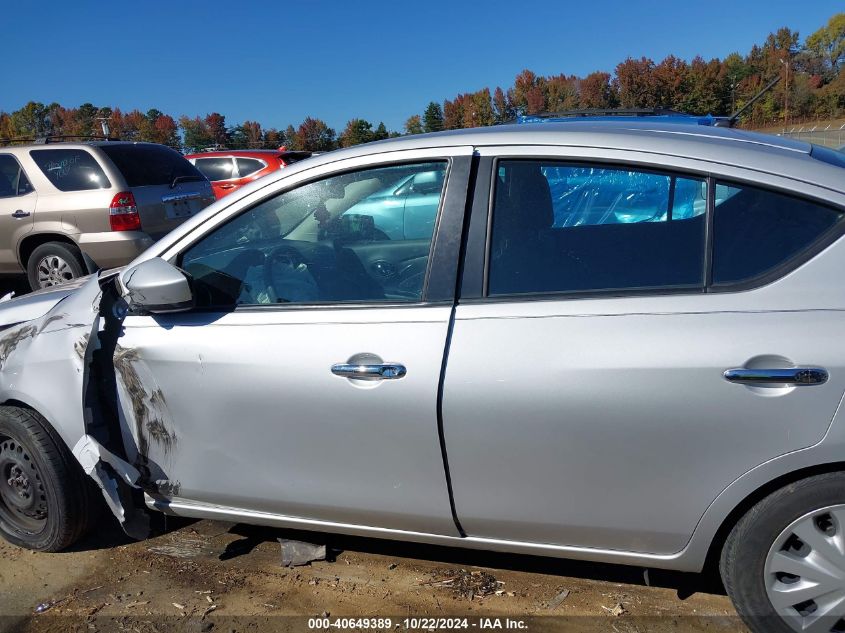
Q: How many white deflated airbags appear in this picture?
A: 1